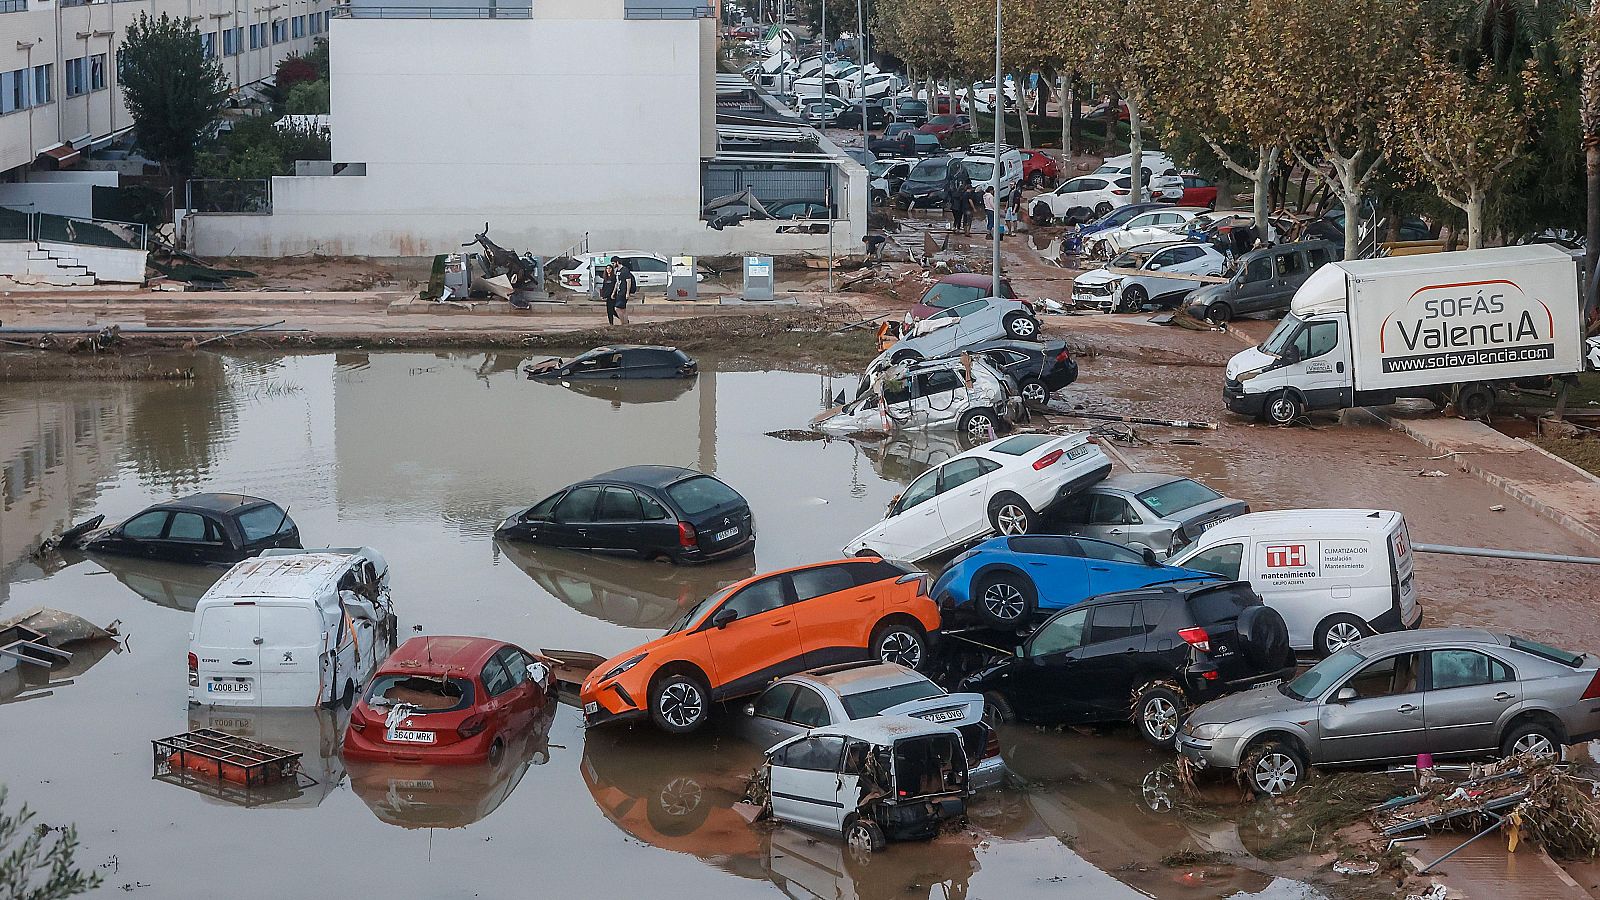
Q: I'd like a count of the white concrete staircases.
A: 1